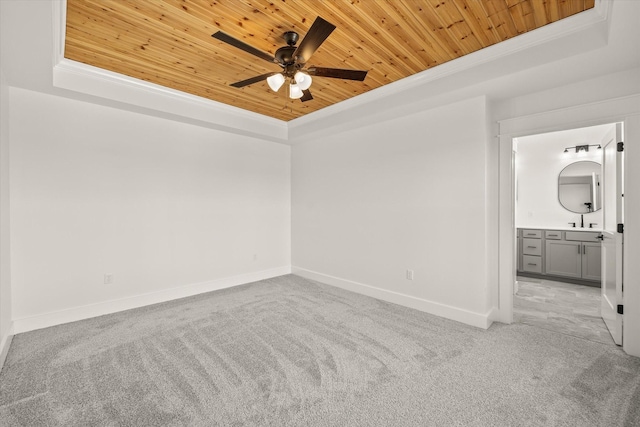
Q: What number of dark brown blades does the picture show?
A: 5